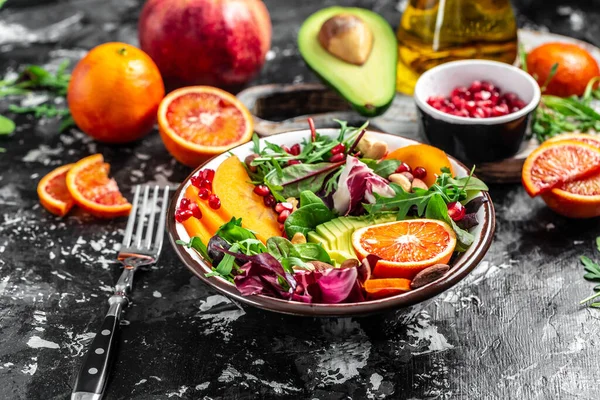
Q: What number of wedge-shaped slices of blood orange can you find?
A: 3